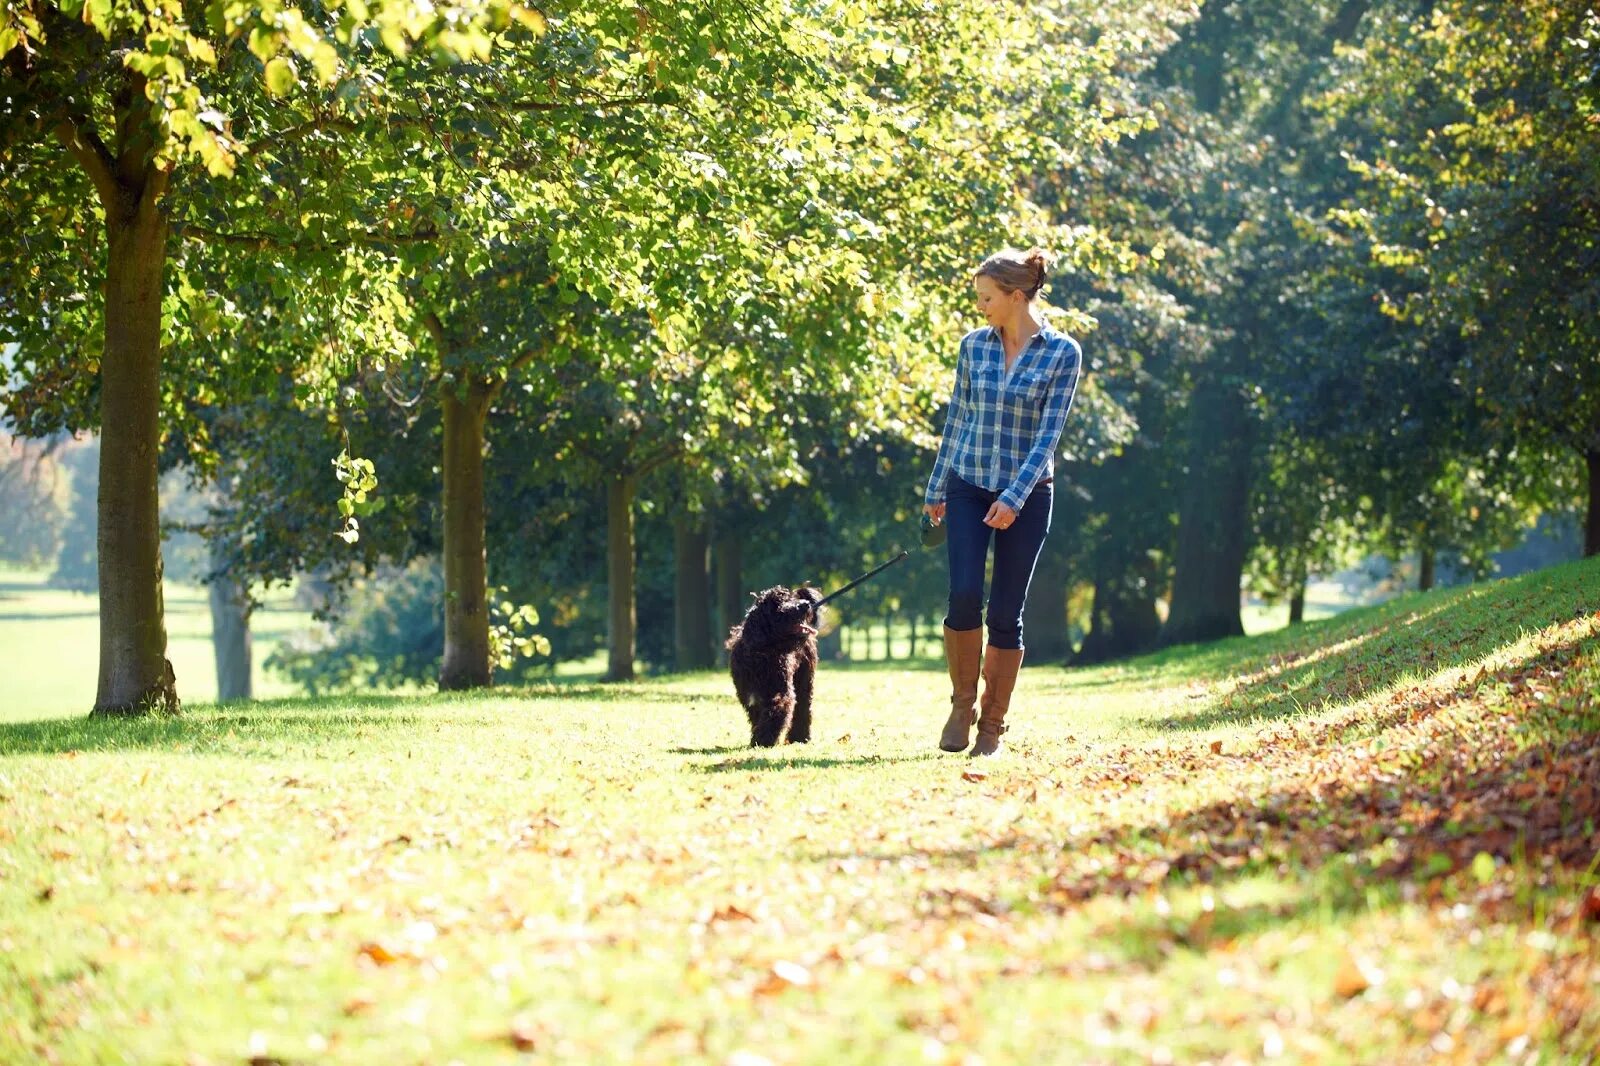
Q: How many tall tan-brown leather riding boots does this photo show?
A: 2